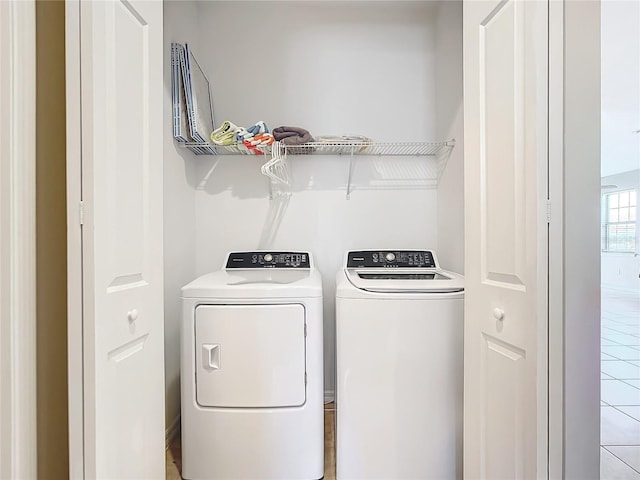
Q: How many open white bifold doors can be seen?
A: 2